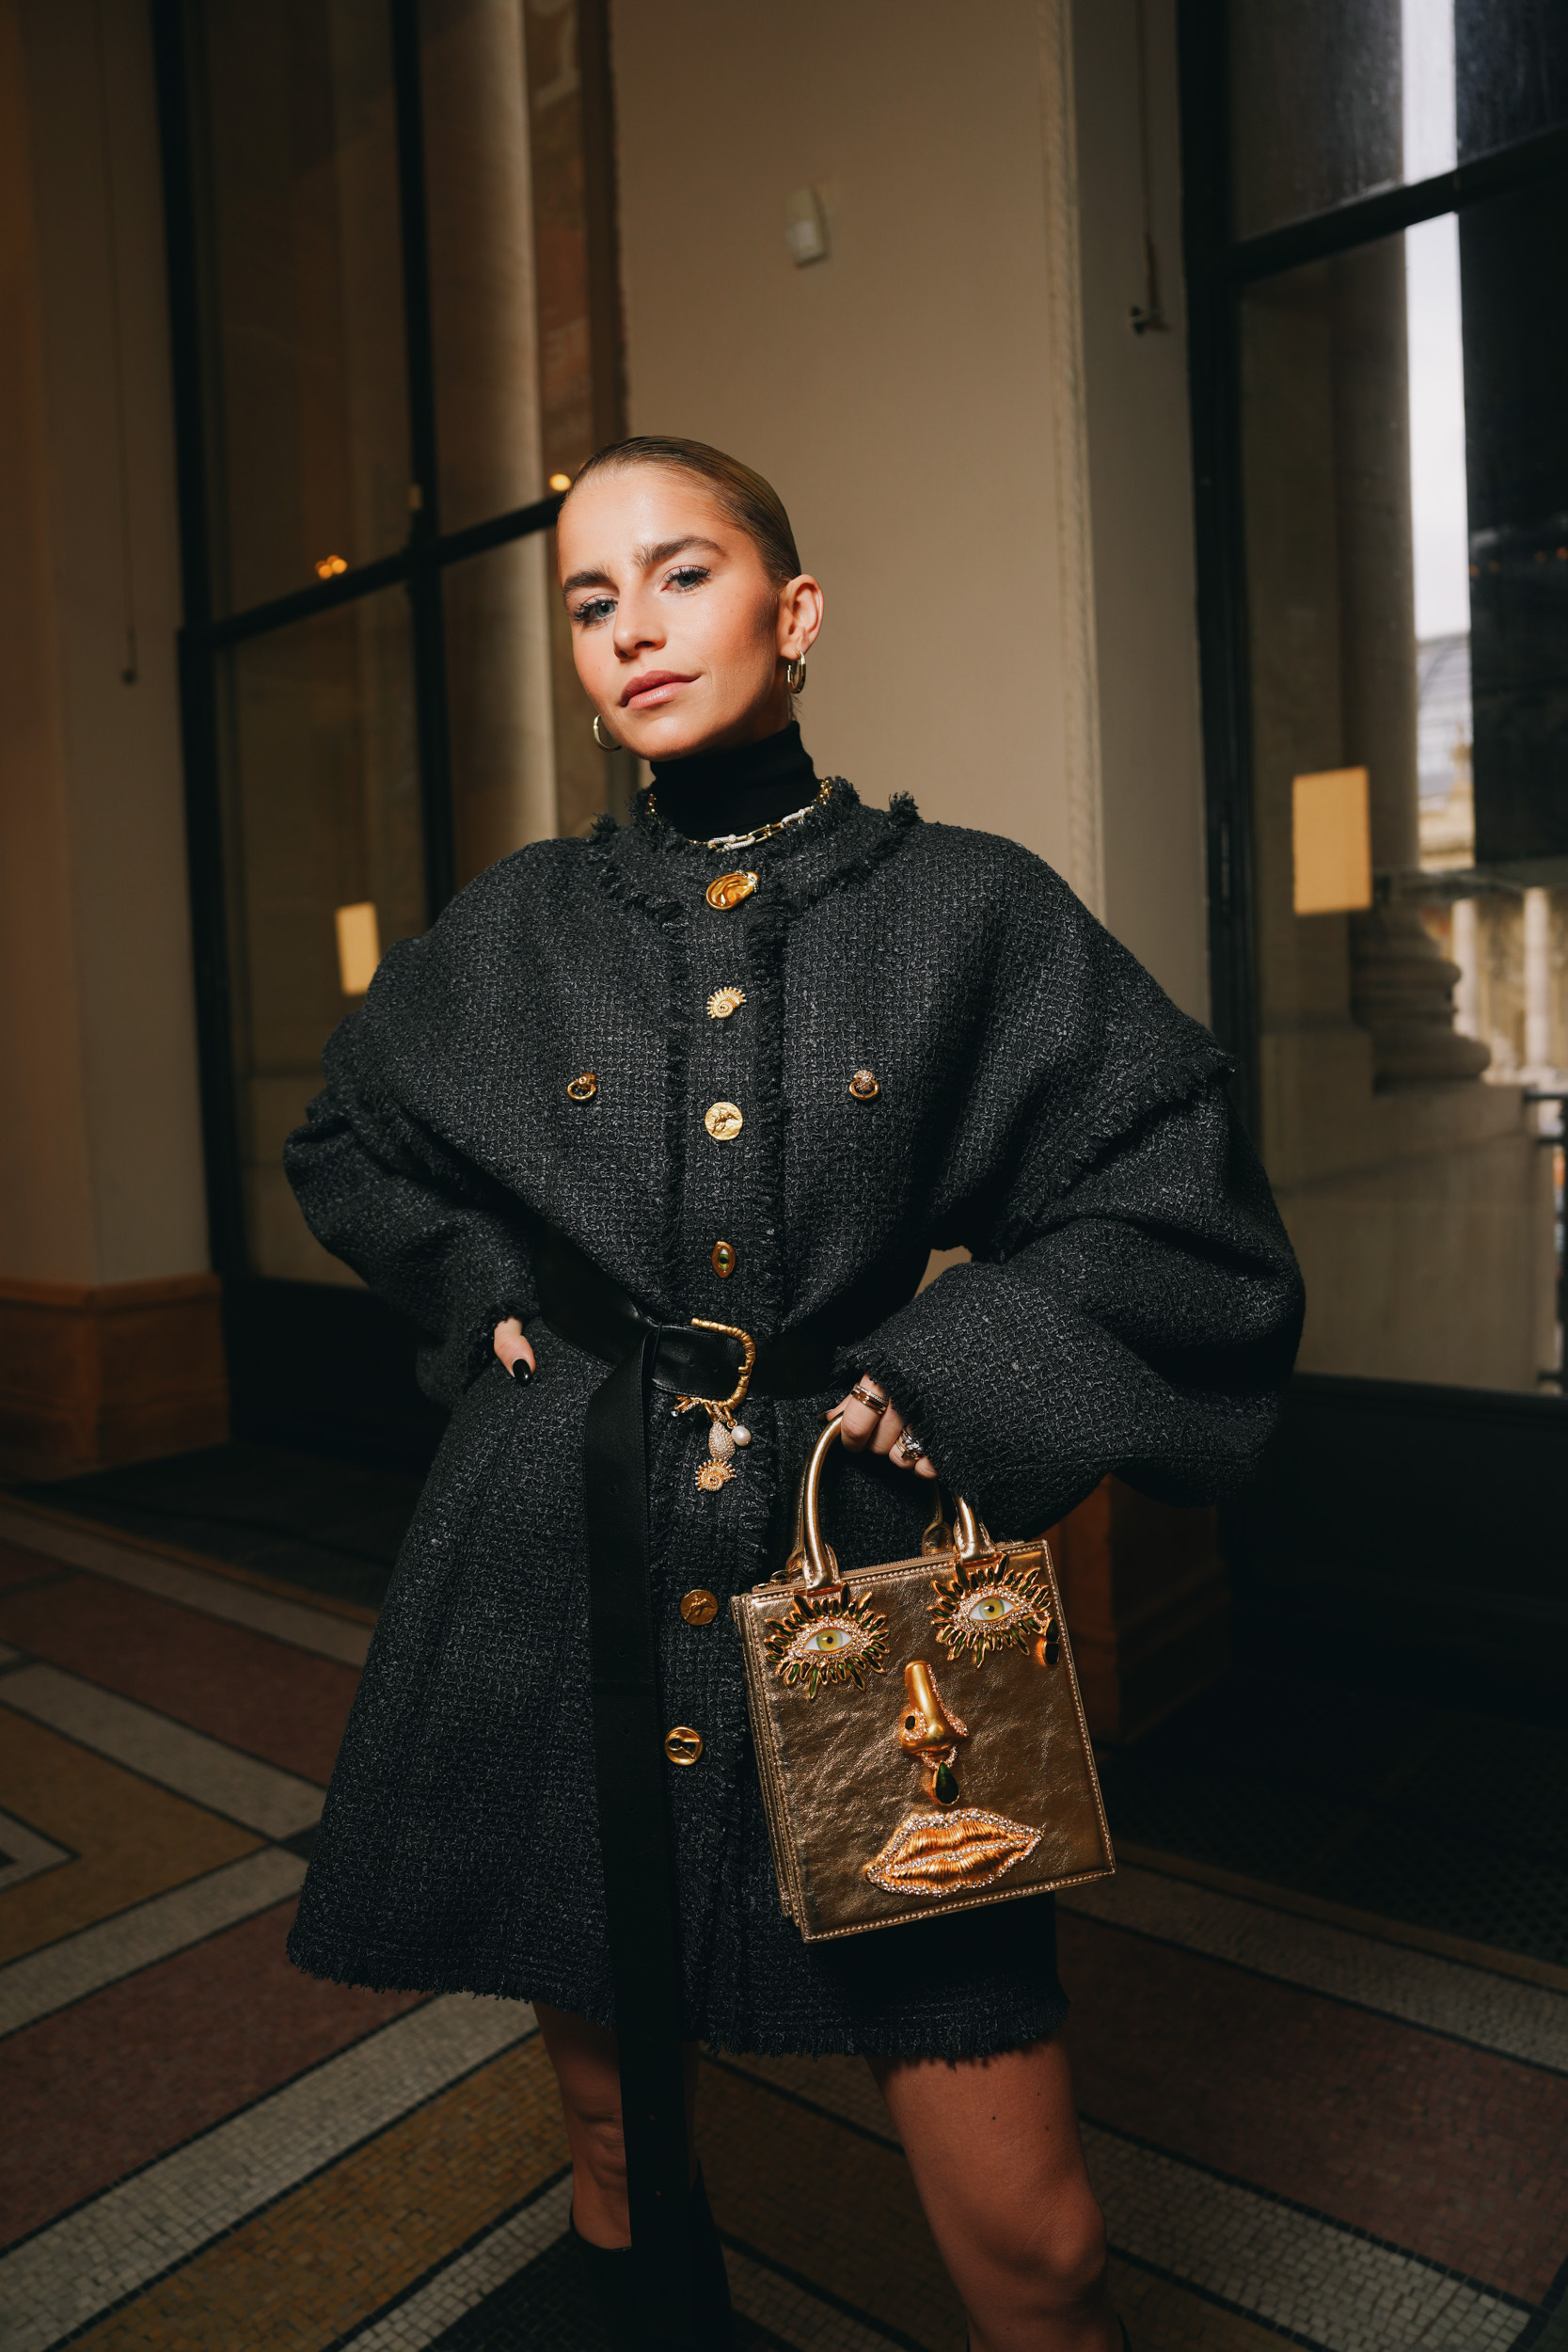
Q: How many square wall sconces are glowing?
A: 2